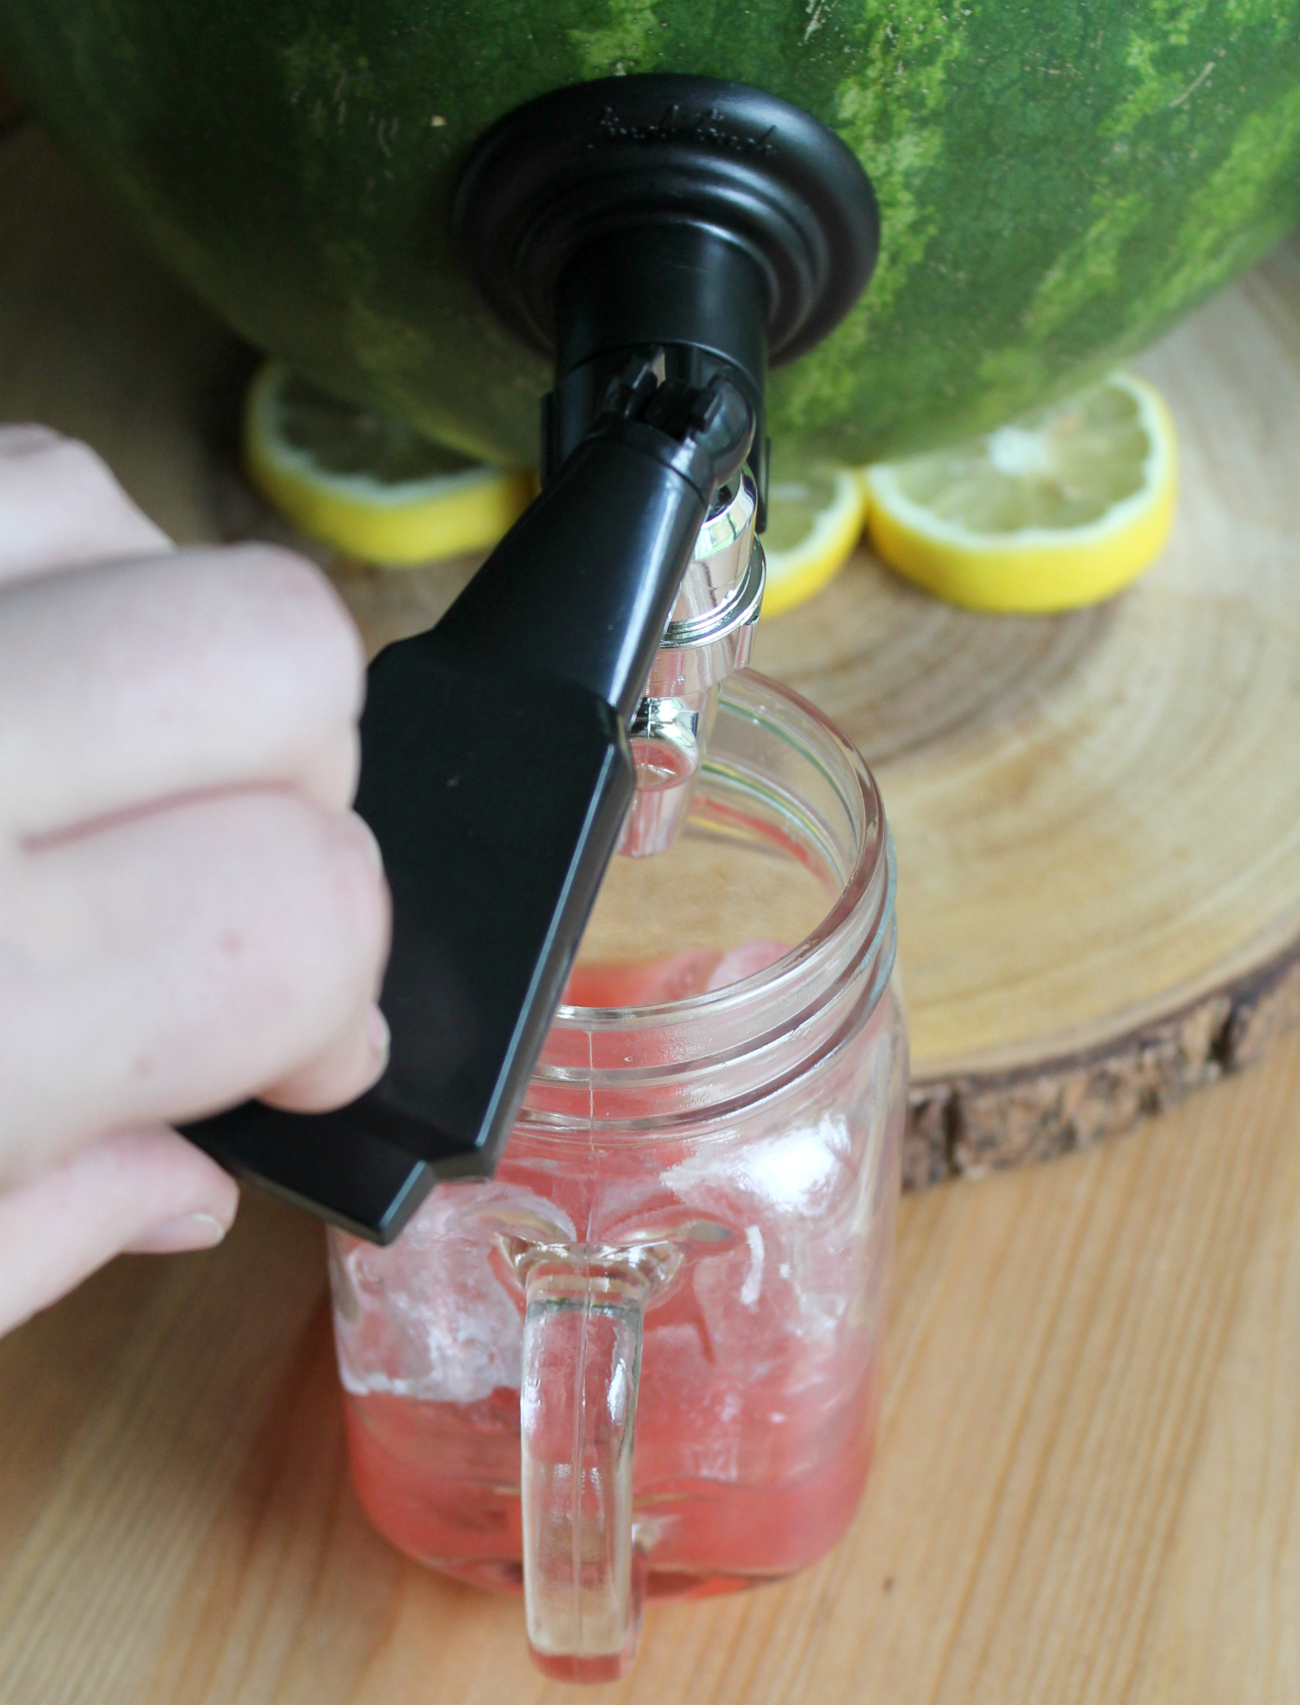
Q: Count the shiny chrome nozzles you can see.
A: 1